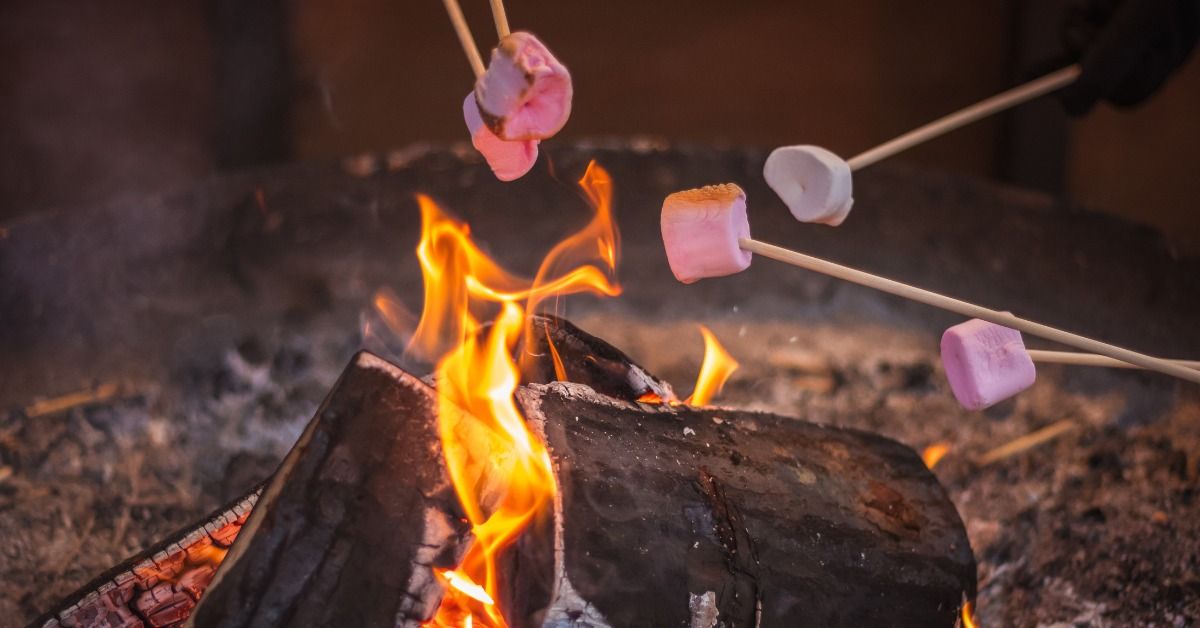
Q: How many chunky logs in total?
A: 4